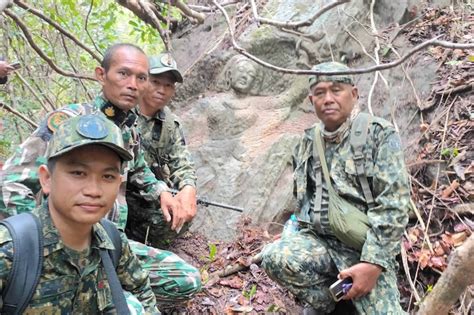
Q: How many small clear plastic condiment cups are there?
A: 0